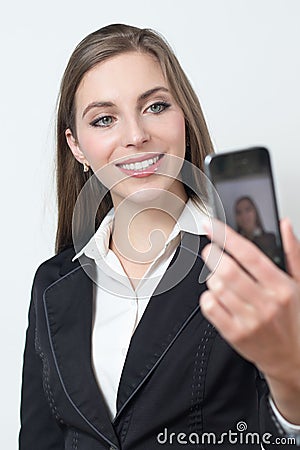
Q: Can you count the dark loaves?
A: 0